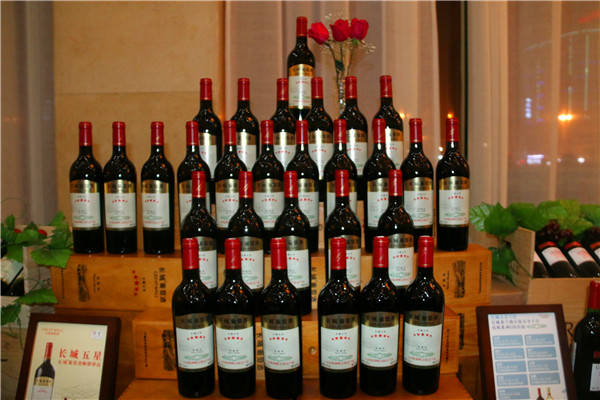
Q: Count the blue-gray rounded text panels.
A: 9